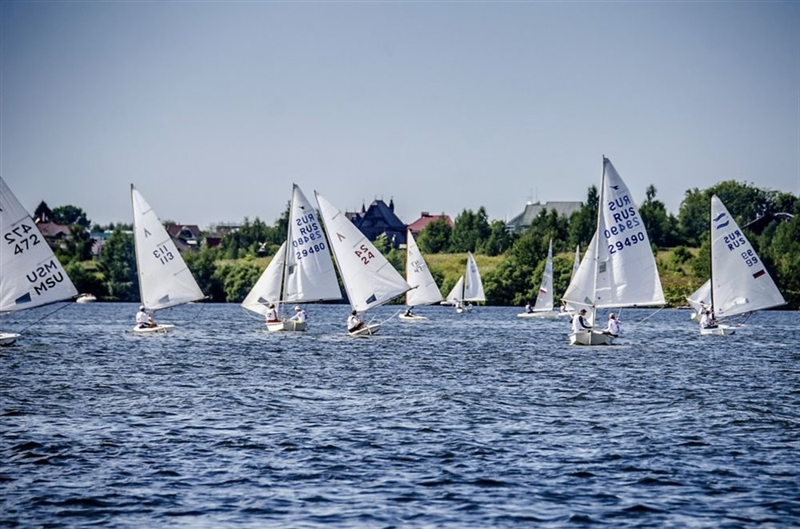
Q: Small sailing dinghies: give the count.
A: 11